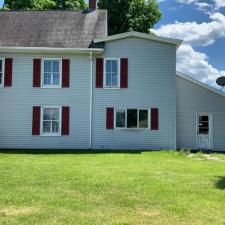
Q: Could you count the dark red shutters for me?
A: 9